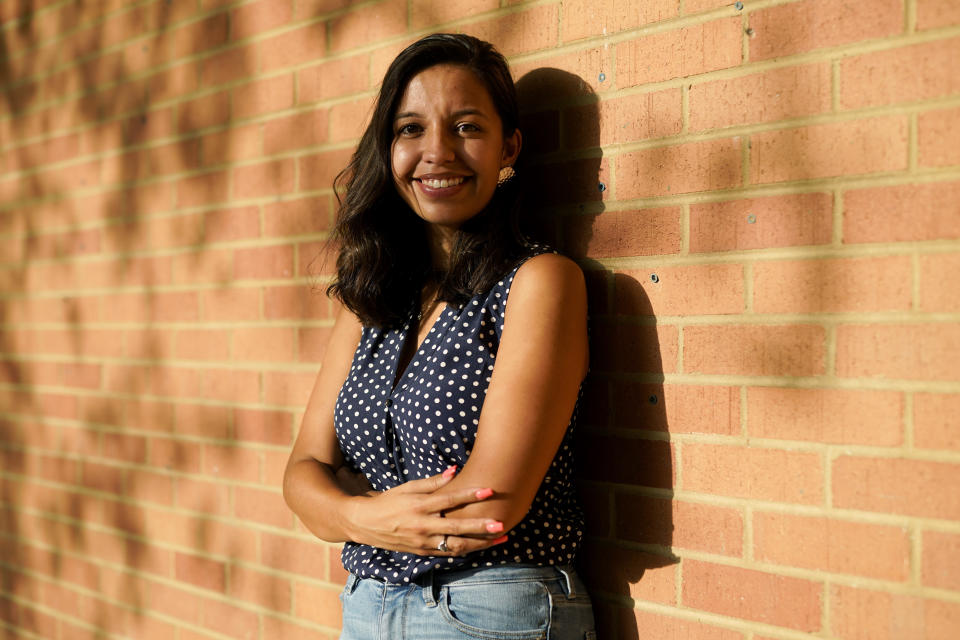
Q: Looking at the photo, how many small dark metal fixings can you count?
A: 6